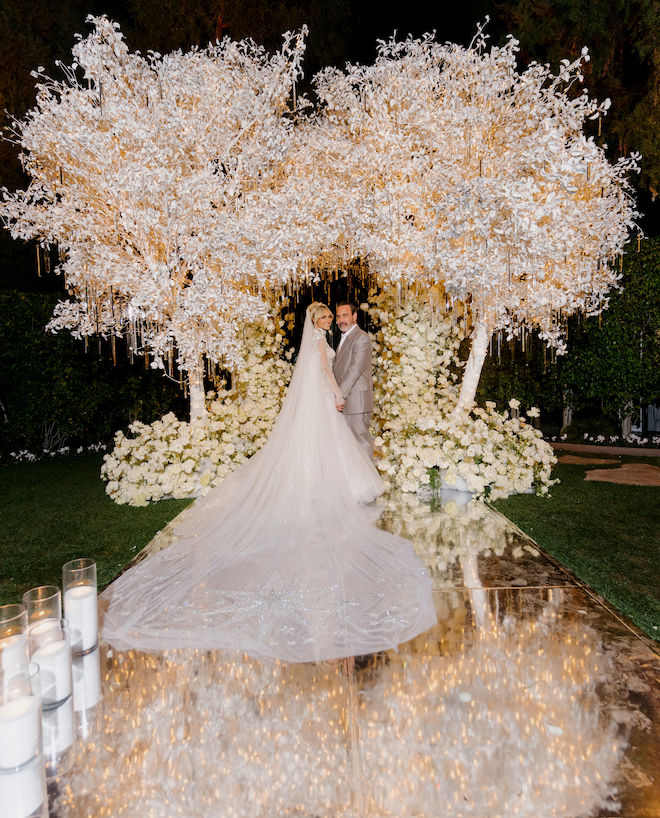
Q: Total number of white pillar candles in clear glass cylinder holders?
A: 5